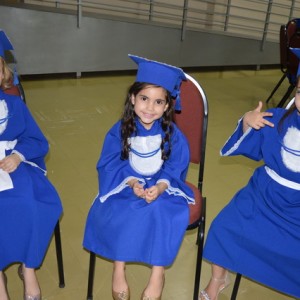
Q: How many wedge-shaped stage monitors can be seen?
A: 0